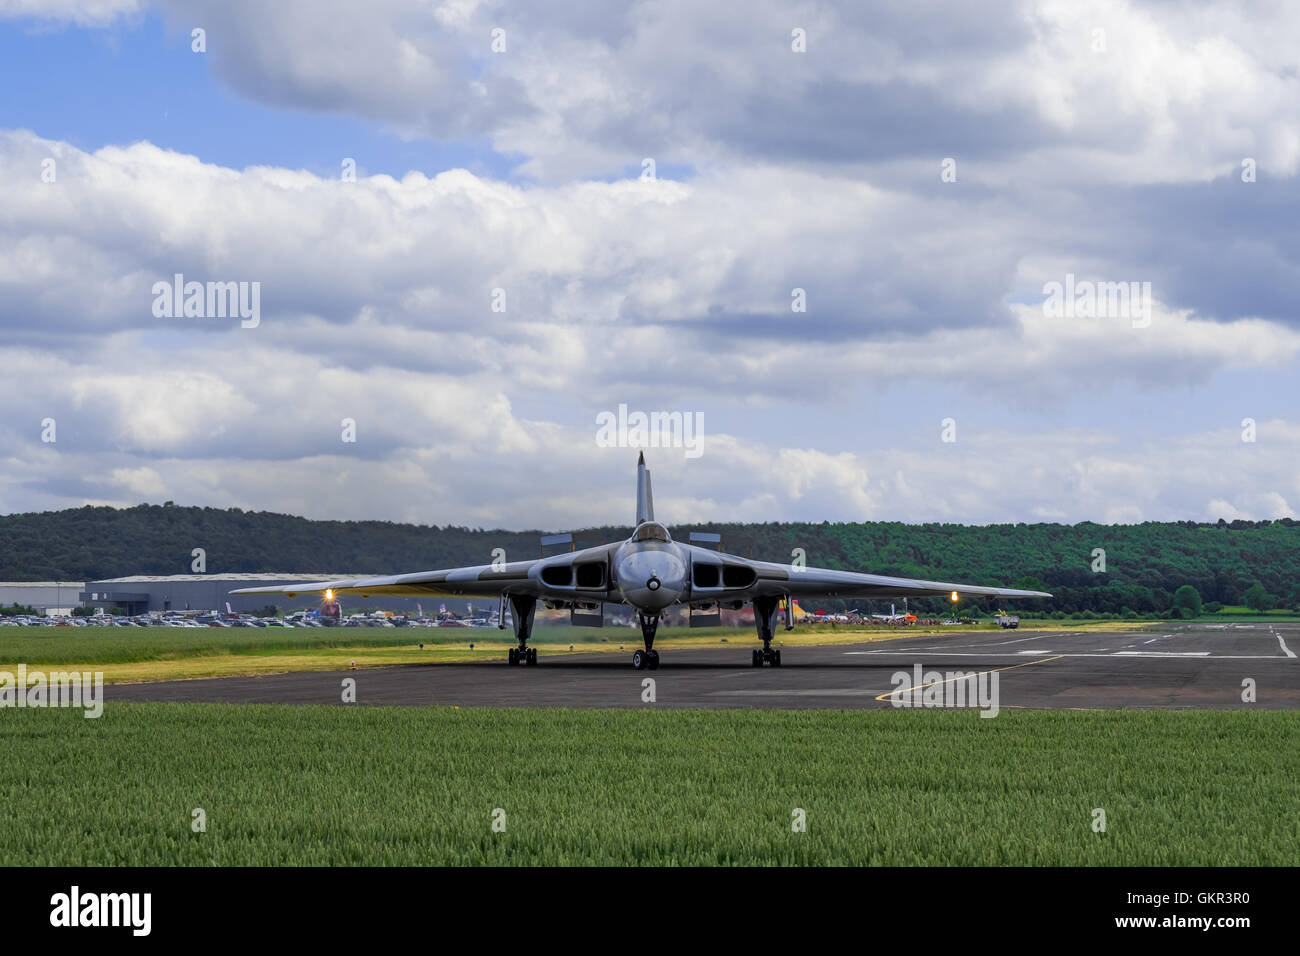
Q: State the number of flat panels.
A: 4